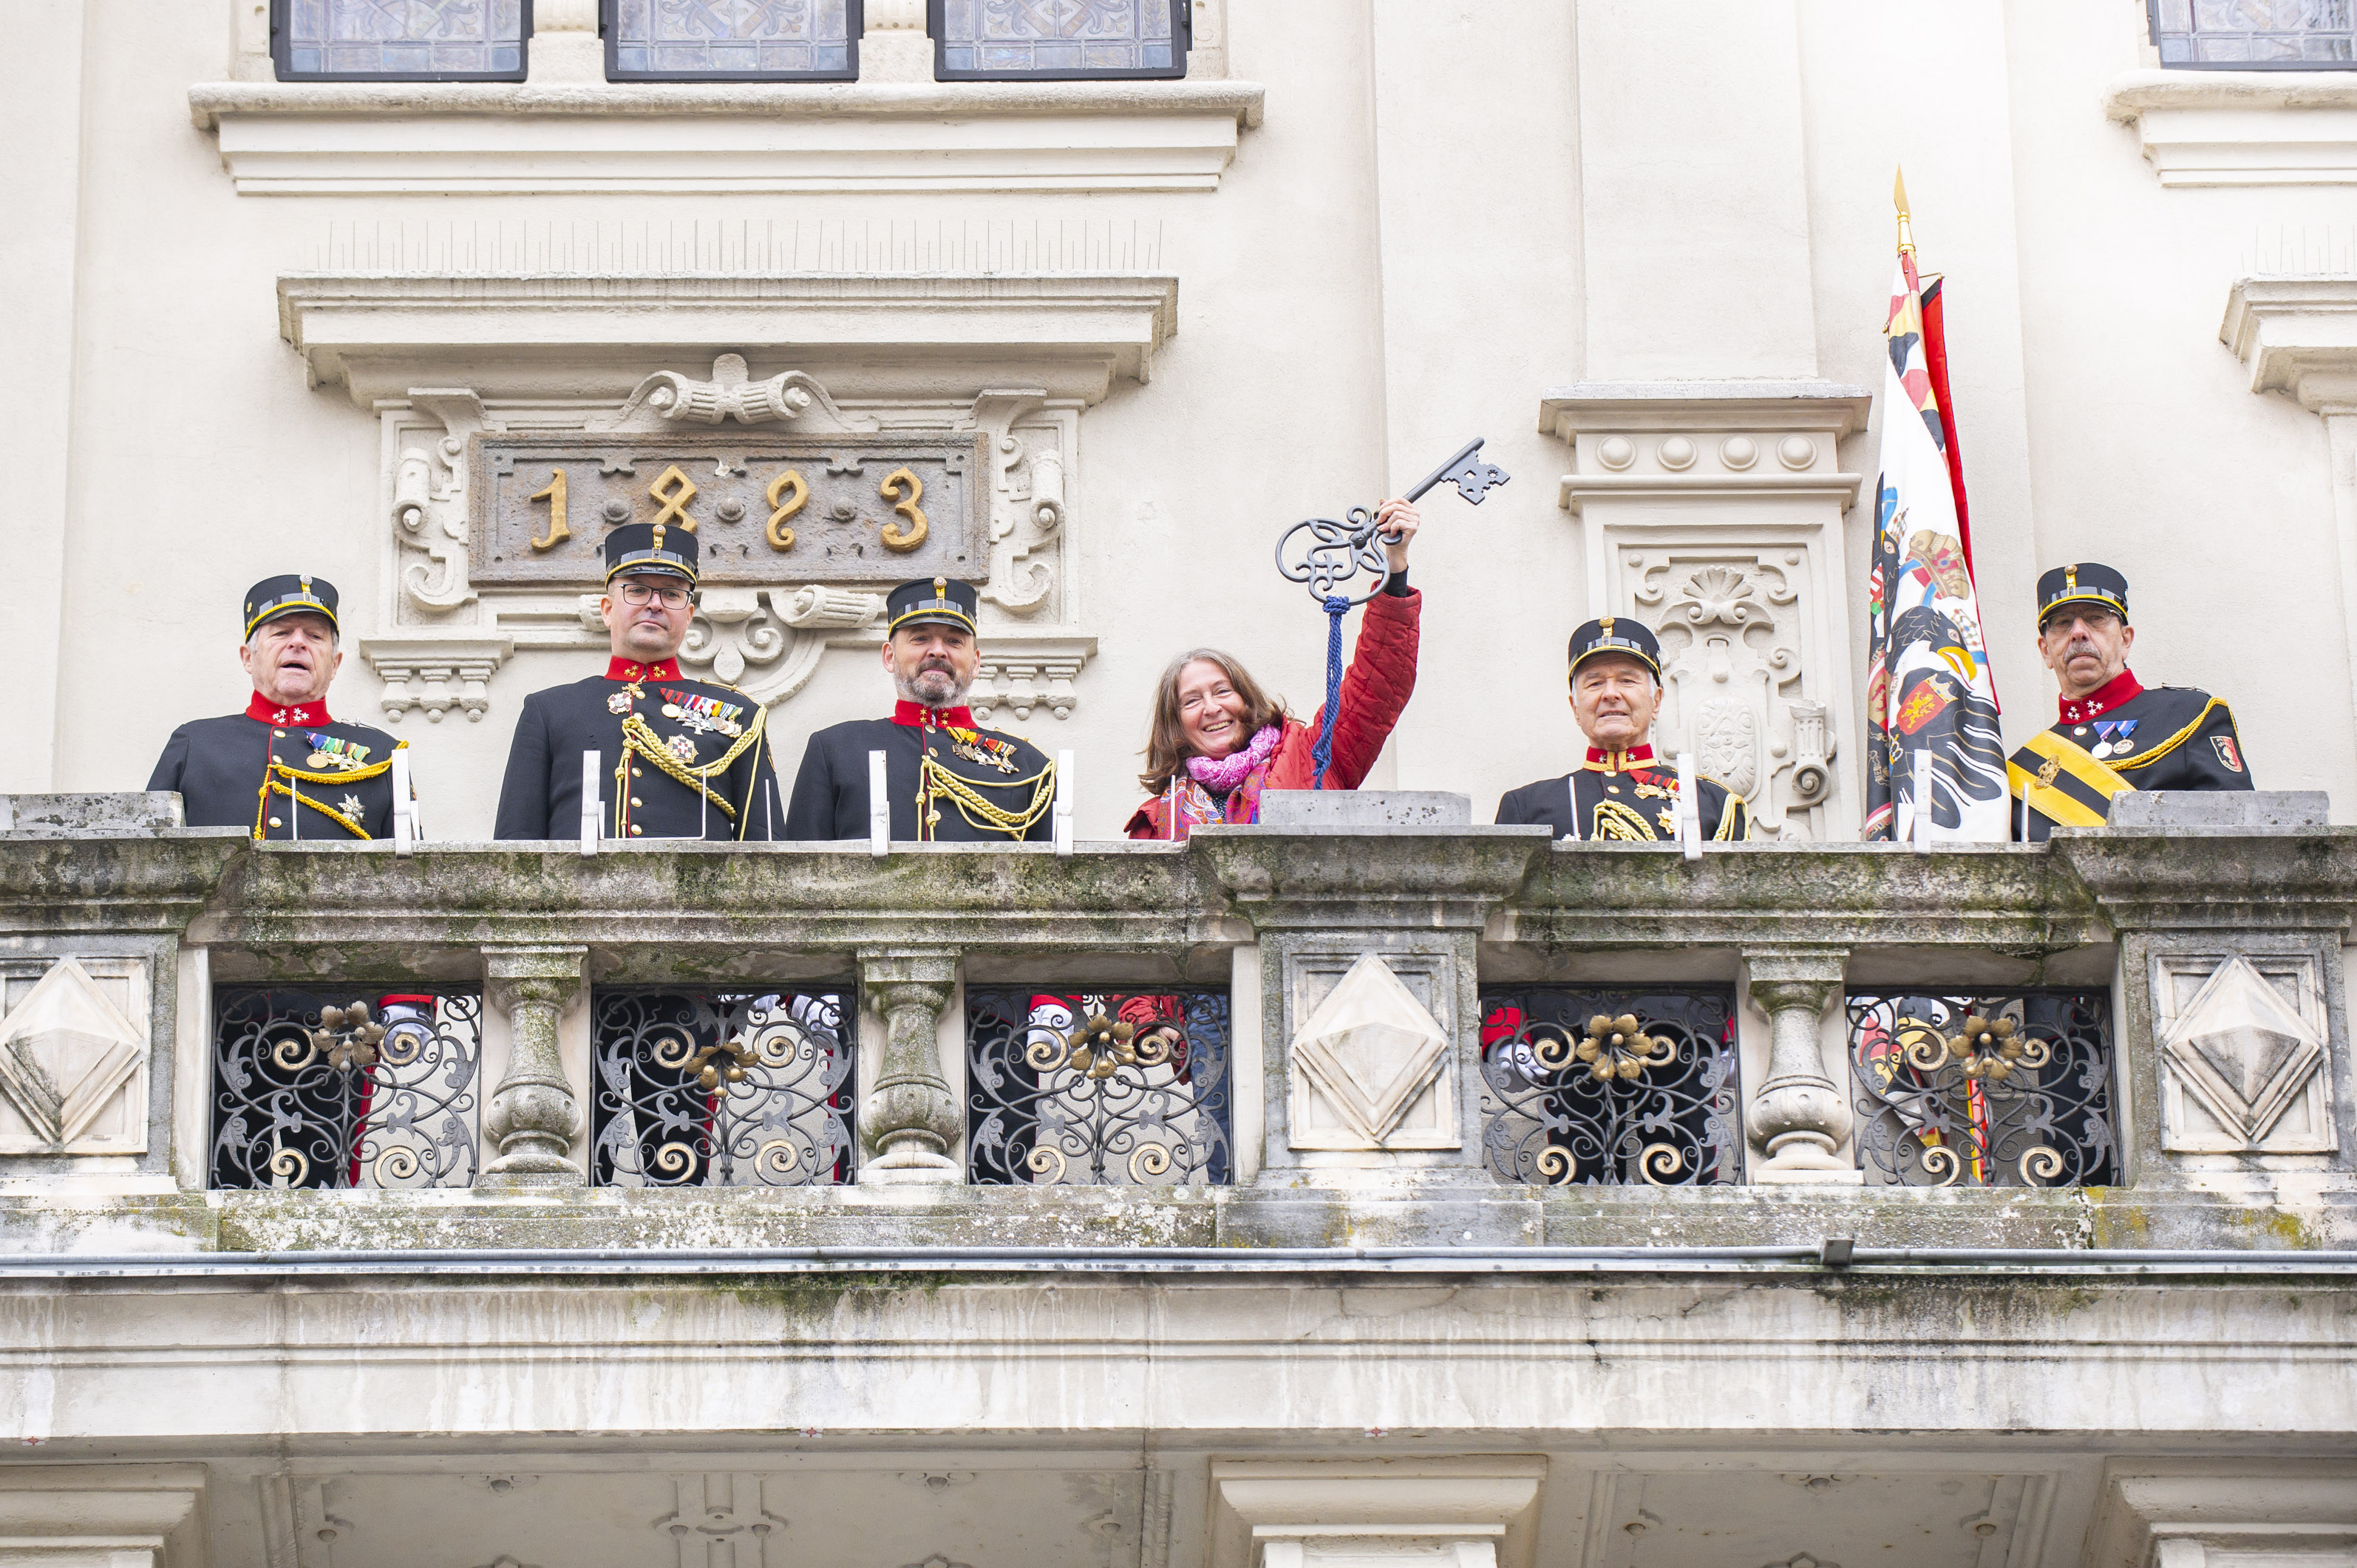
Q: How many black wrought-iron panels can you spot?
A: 5